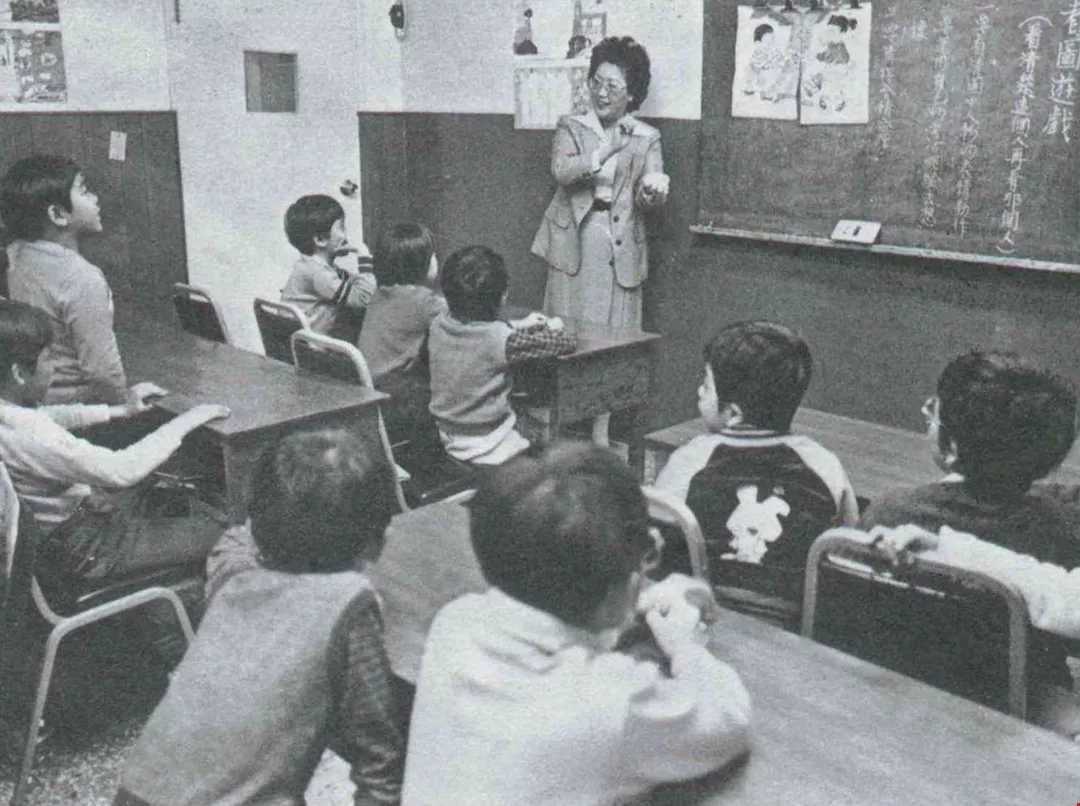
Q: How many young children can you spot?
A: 9